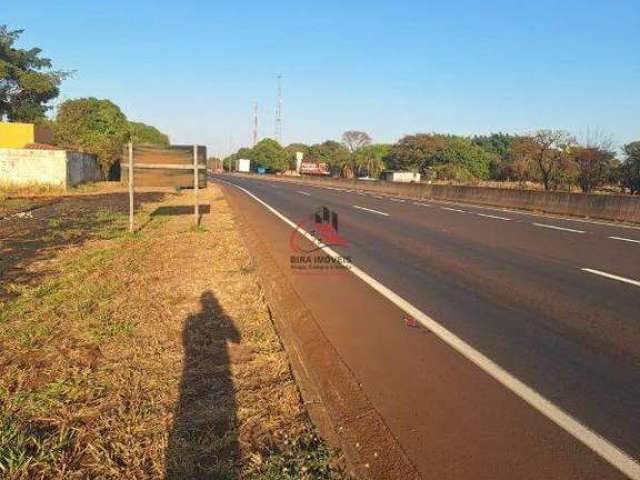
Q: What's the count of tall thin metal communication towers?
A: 2